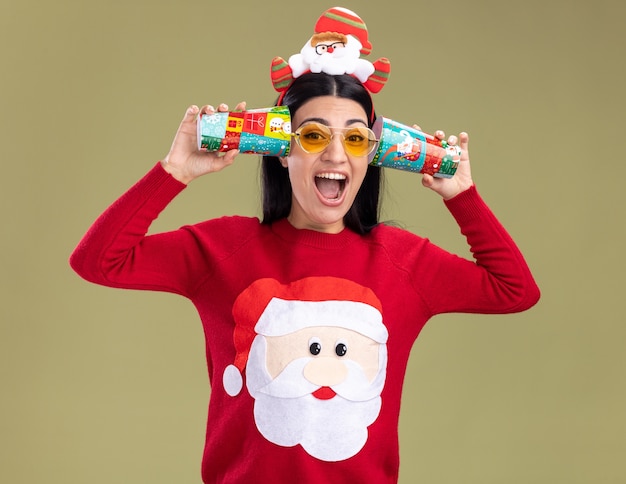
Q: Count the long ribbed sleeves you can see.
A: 2